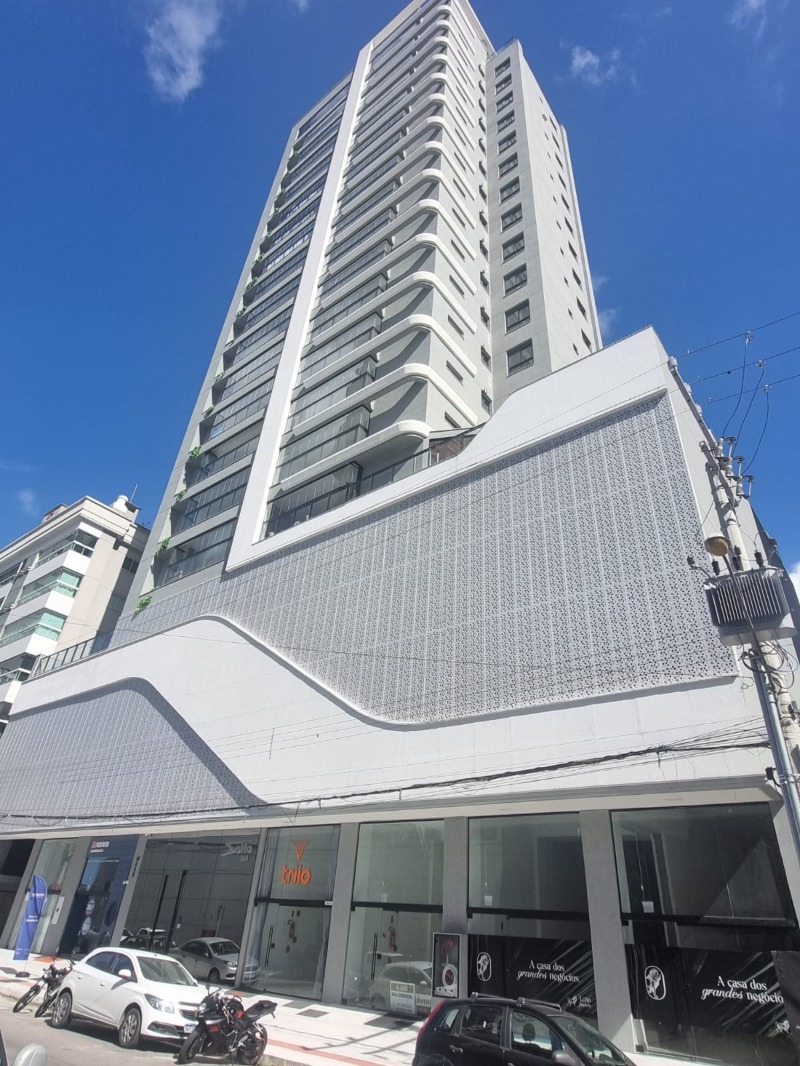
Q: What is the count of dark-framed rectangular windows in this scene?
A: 12